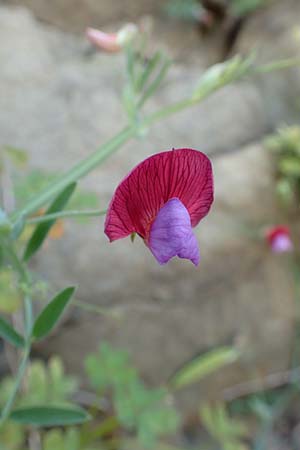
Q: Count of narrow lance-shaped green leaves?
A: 4